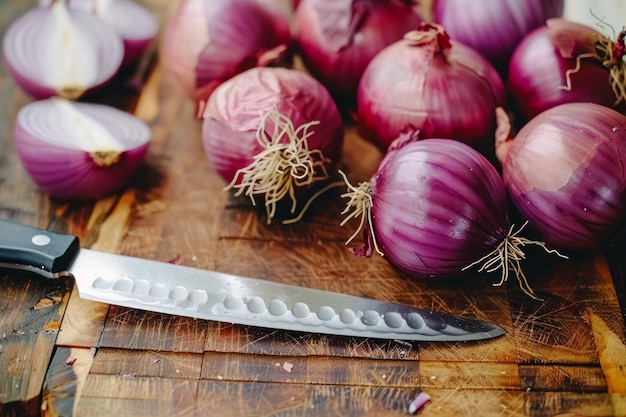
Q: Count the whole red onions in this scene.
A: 8